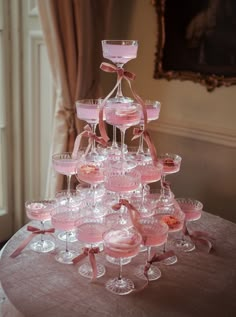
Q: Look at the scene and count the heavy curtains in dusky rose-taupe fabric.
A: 1